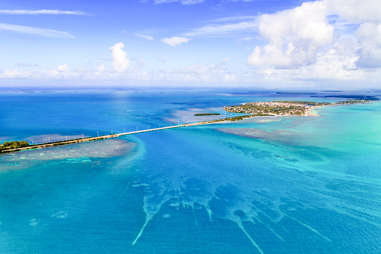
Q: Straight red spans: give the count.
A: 0